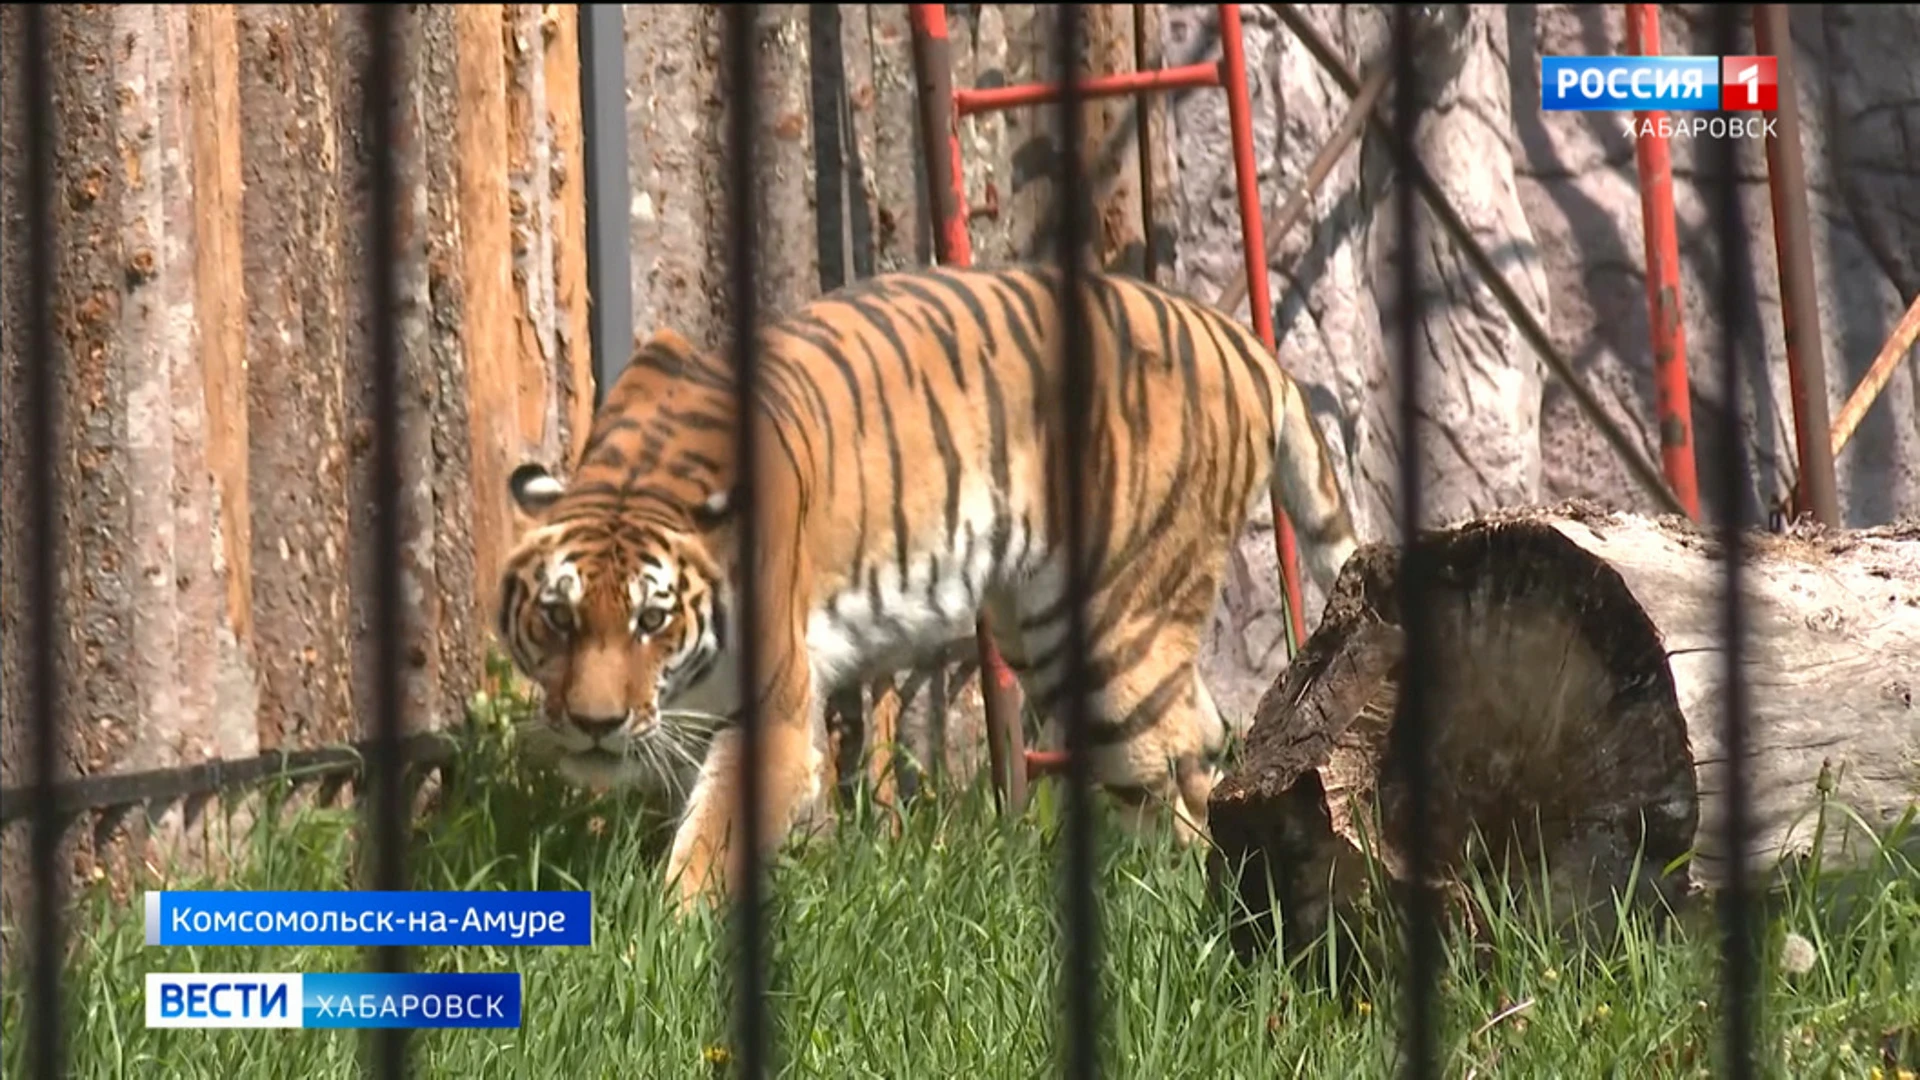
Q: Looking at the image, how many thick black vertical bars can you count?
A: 6